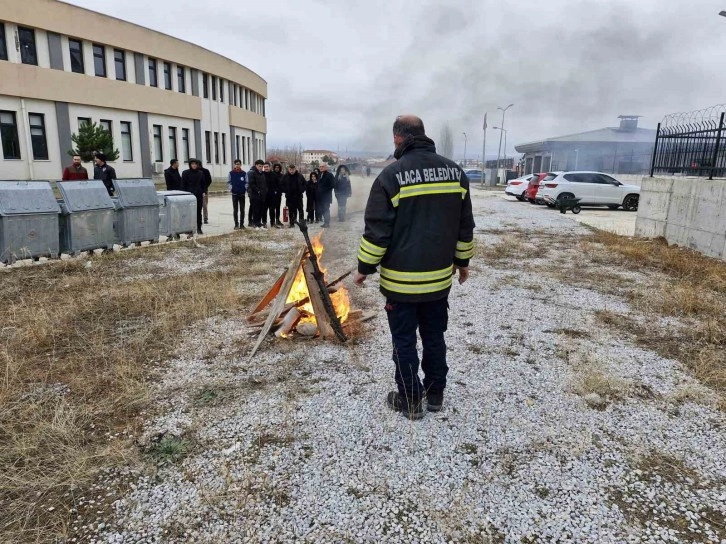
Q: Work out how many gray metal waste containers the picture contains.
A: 4